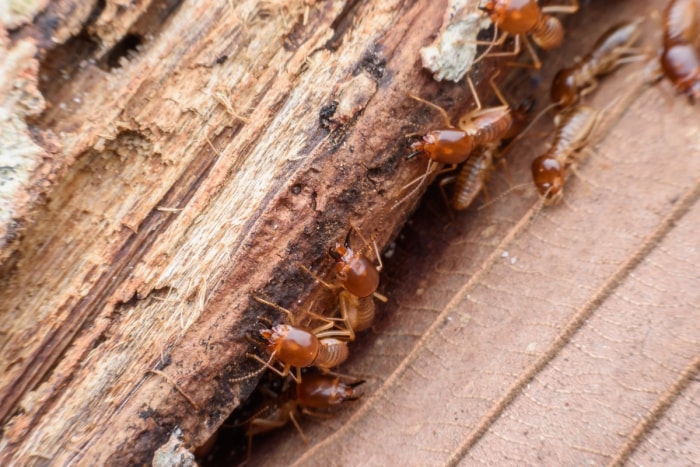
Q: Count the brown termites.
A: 9